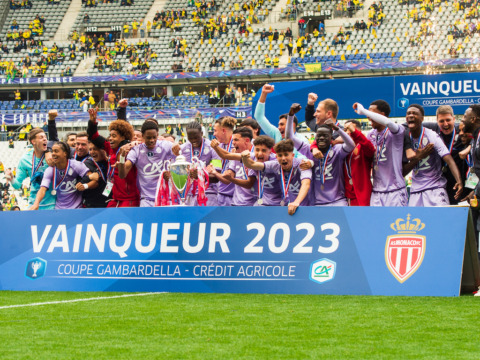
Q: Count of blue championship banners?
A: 2